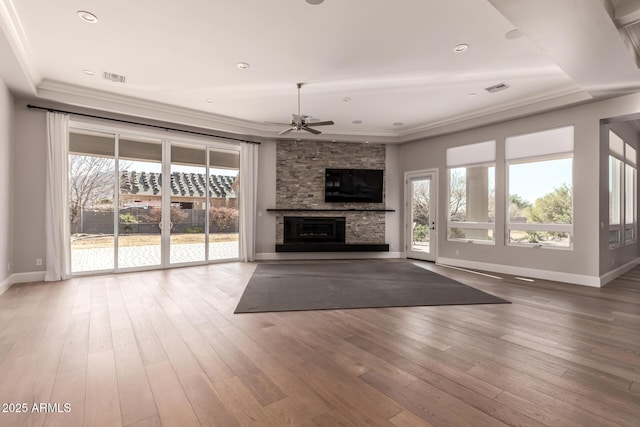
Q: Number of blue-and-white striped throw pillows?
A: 0